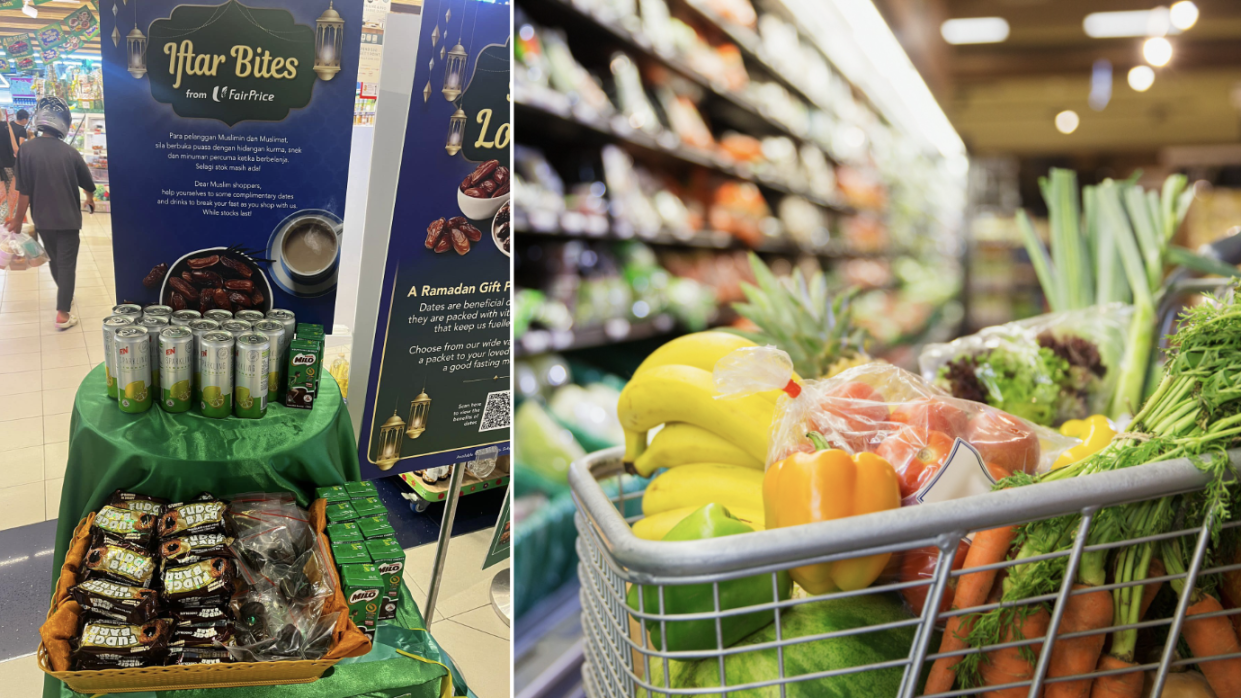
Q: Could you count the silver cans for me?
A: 15